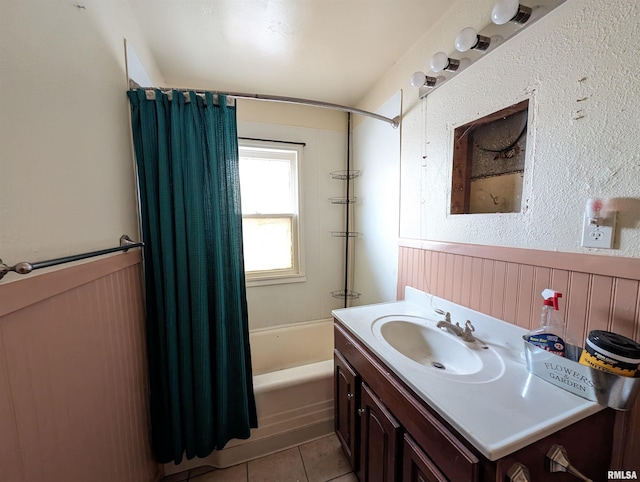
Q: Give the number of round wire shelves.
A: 4